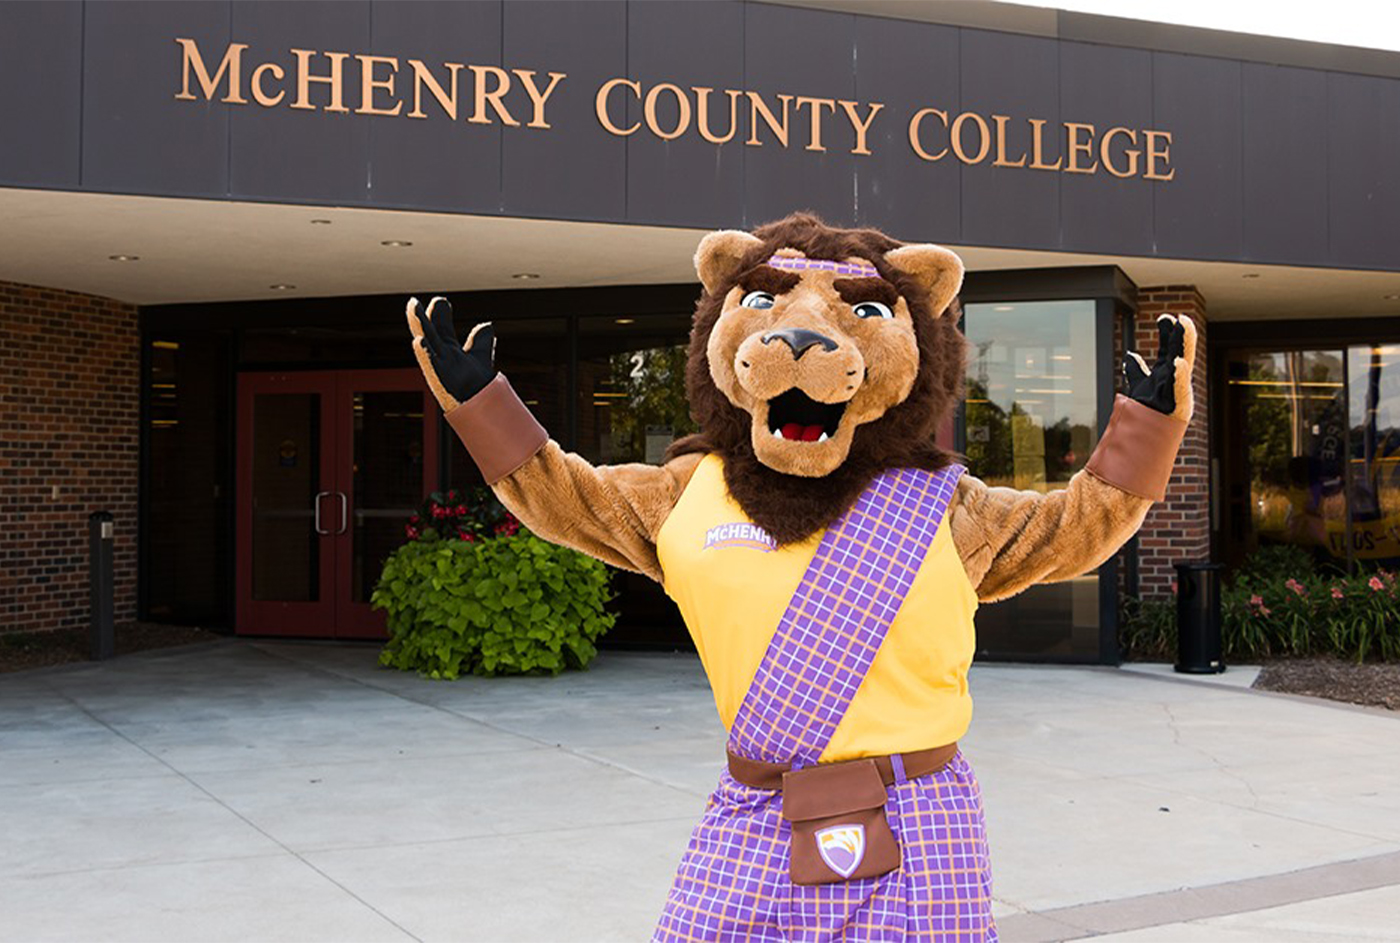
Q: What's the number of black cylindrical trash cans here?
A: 1